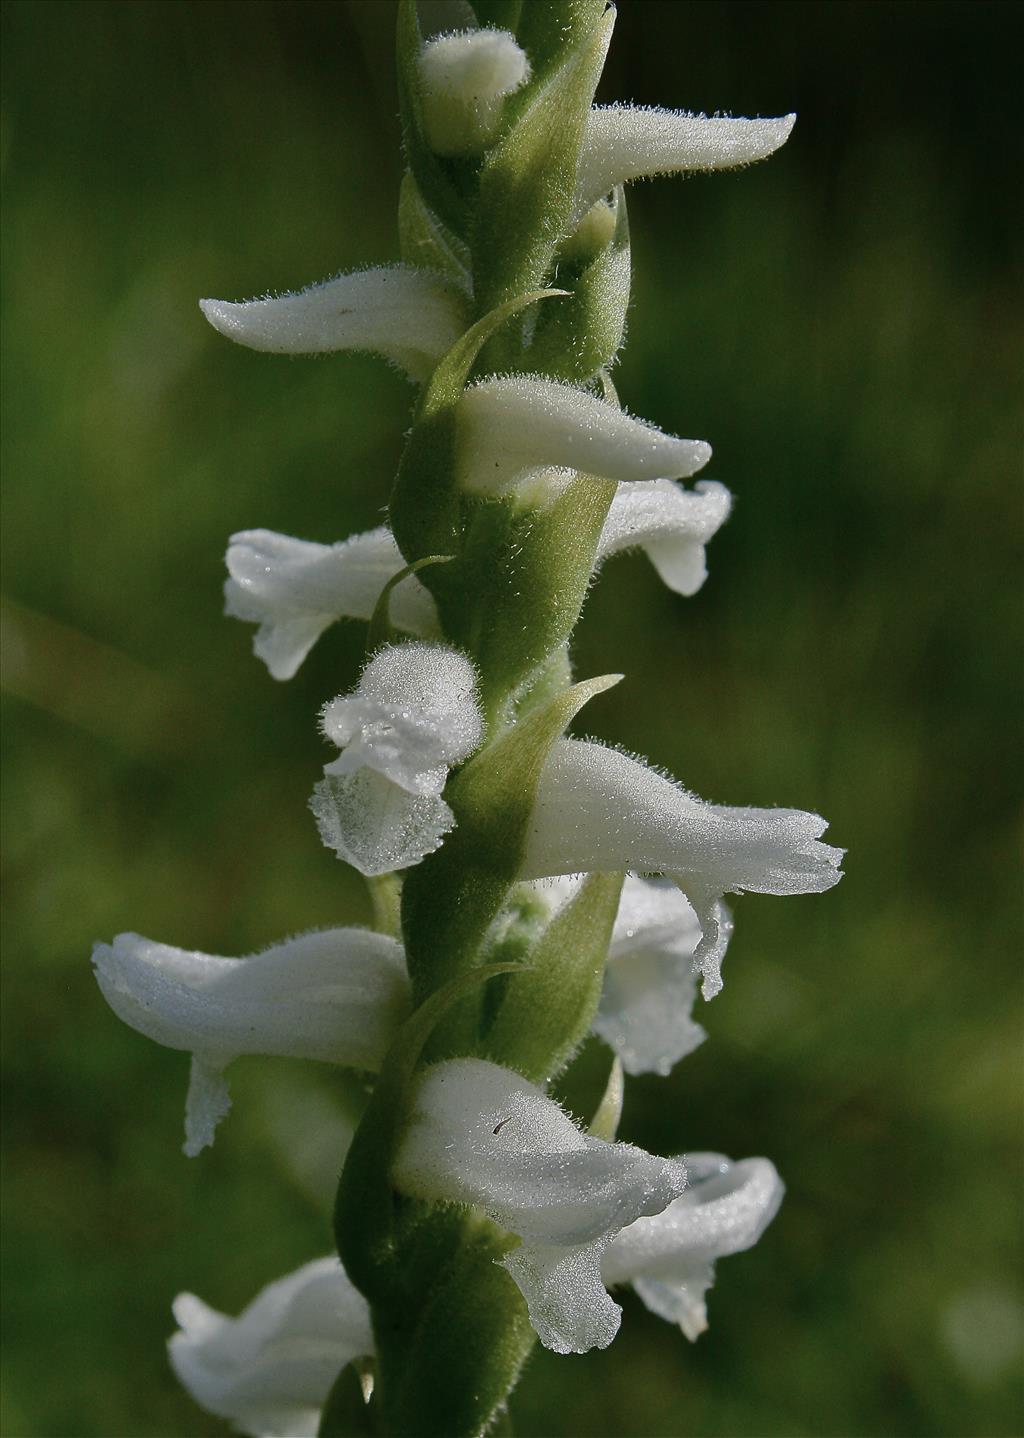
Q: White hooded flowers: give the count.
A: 13